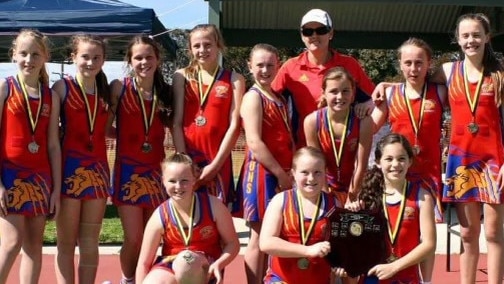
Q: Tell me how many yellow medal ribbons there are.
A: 11